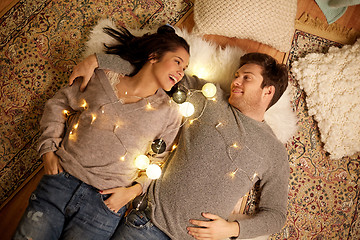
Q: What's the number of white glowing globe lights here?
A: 4